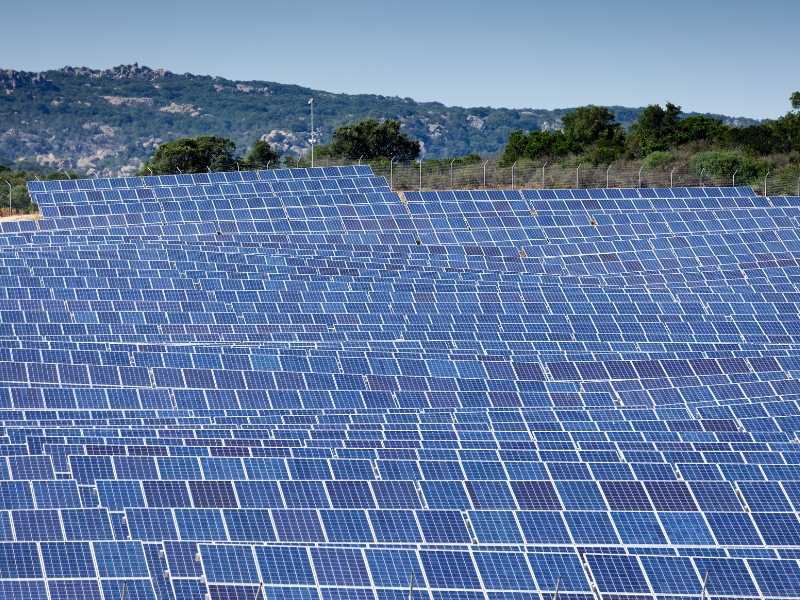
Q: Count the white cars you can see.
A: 0